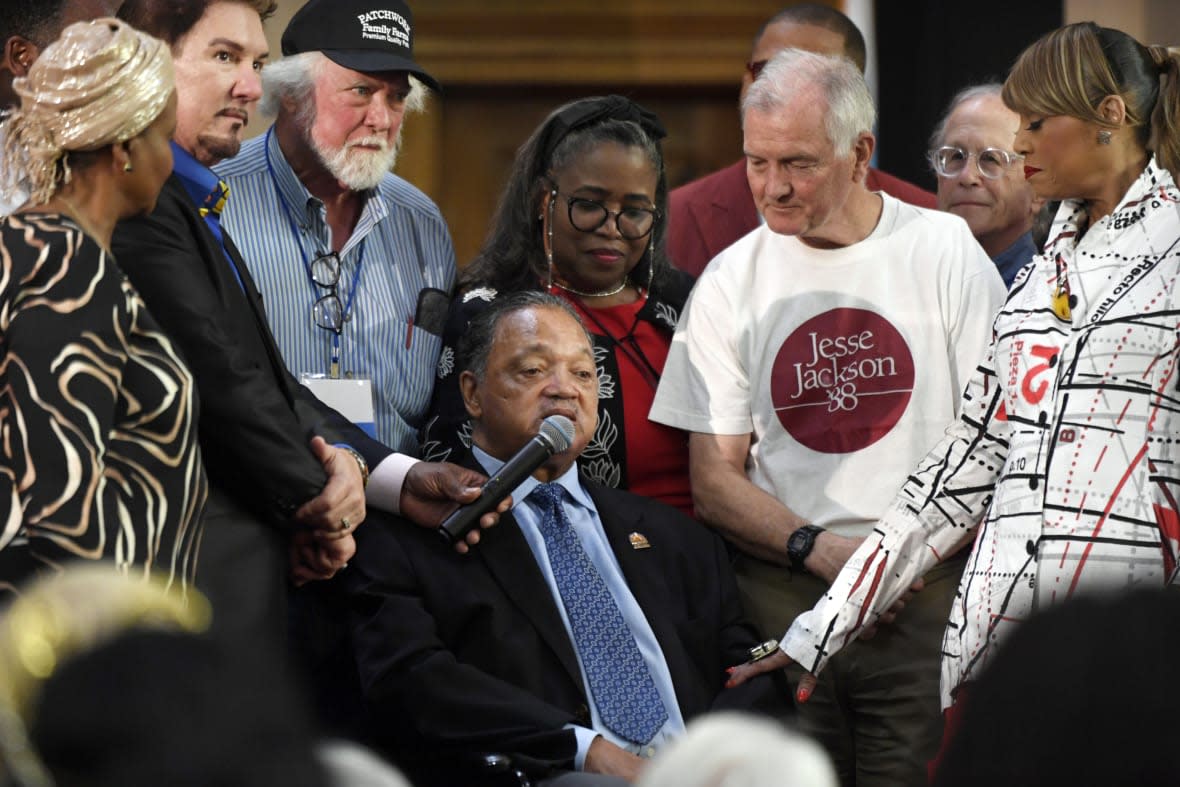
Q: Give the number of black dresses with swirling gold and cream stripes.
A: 1